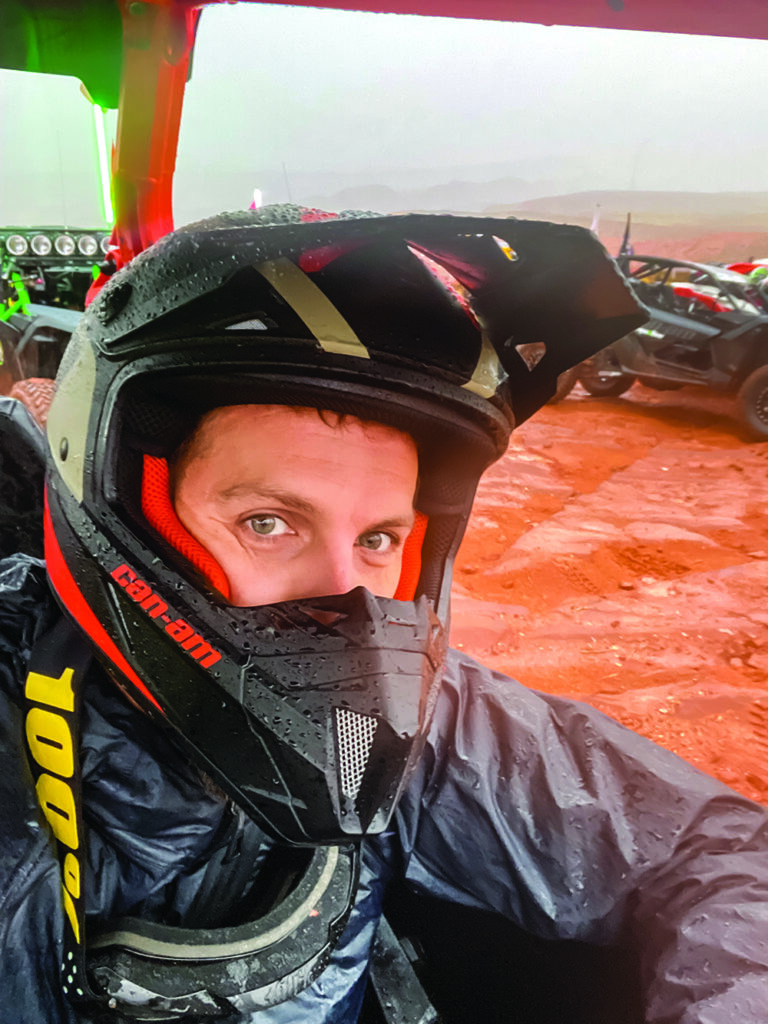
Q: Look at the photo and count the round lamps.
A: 5